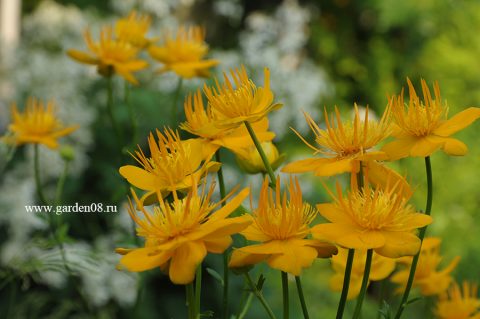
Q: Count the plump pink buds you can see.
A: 0